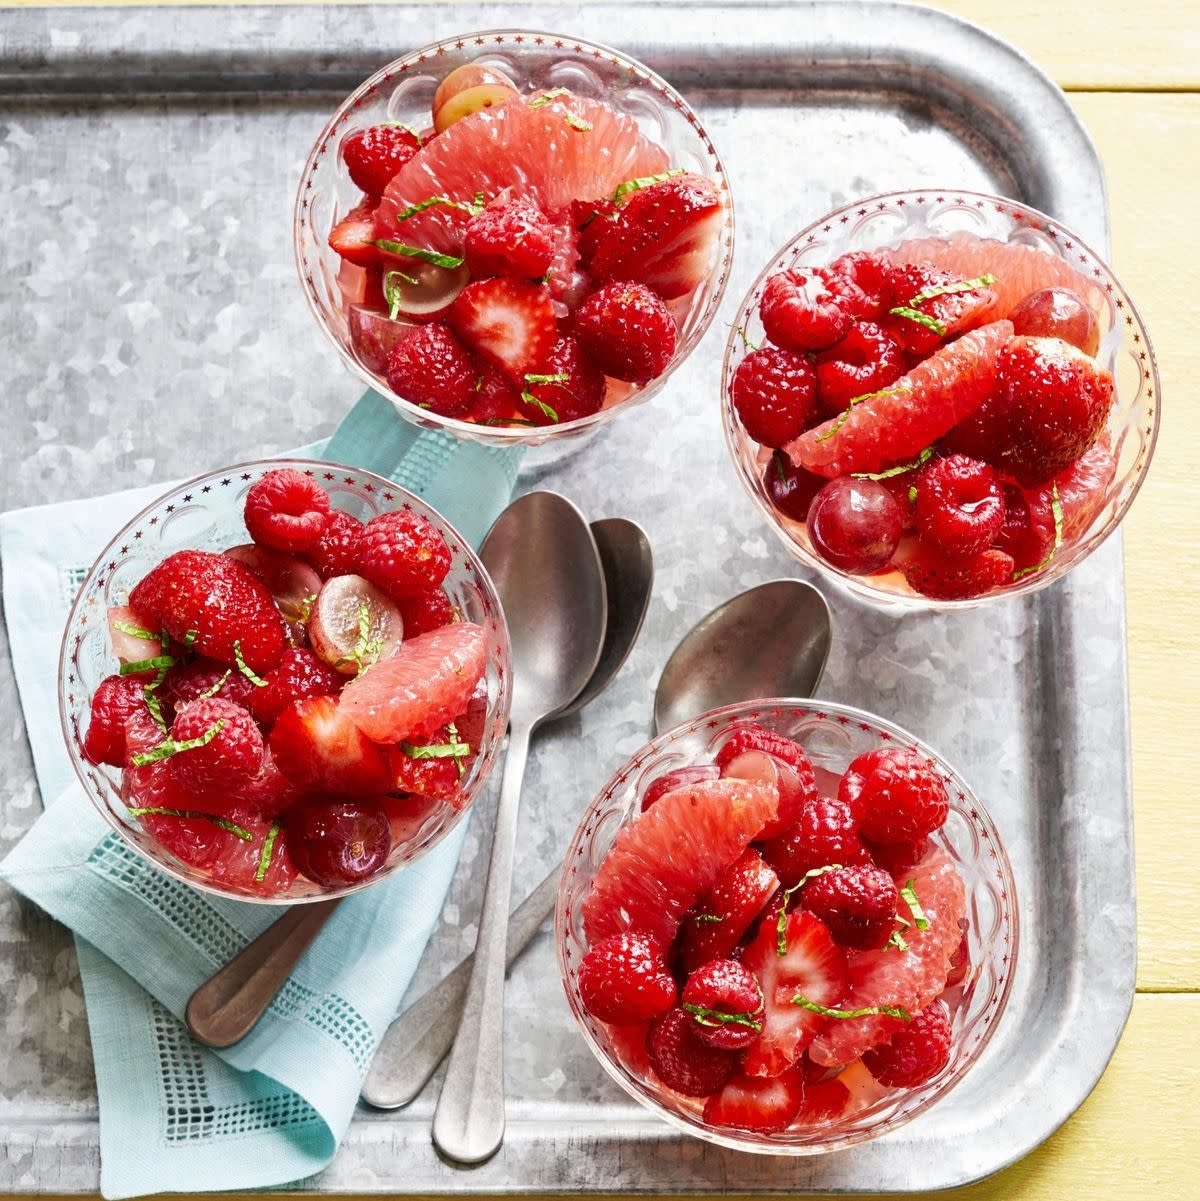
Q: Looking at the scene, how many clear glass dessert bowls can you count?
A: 4